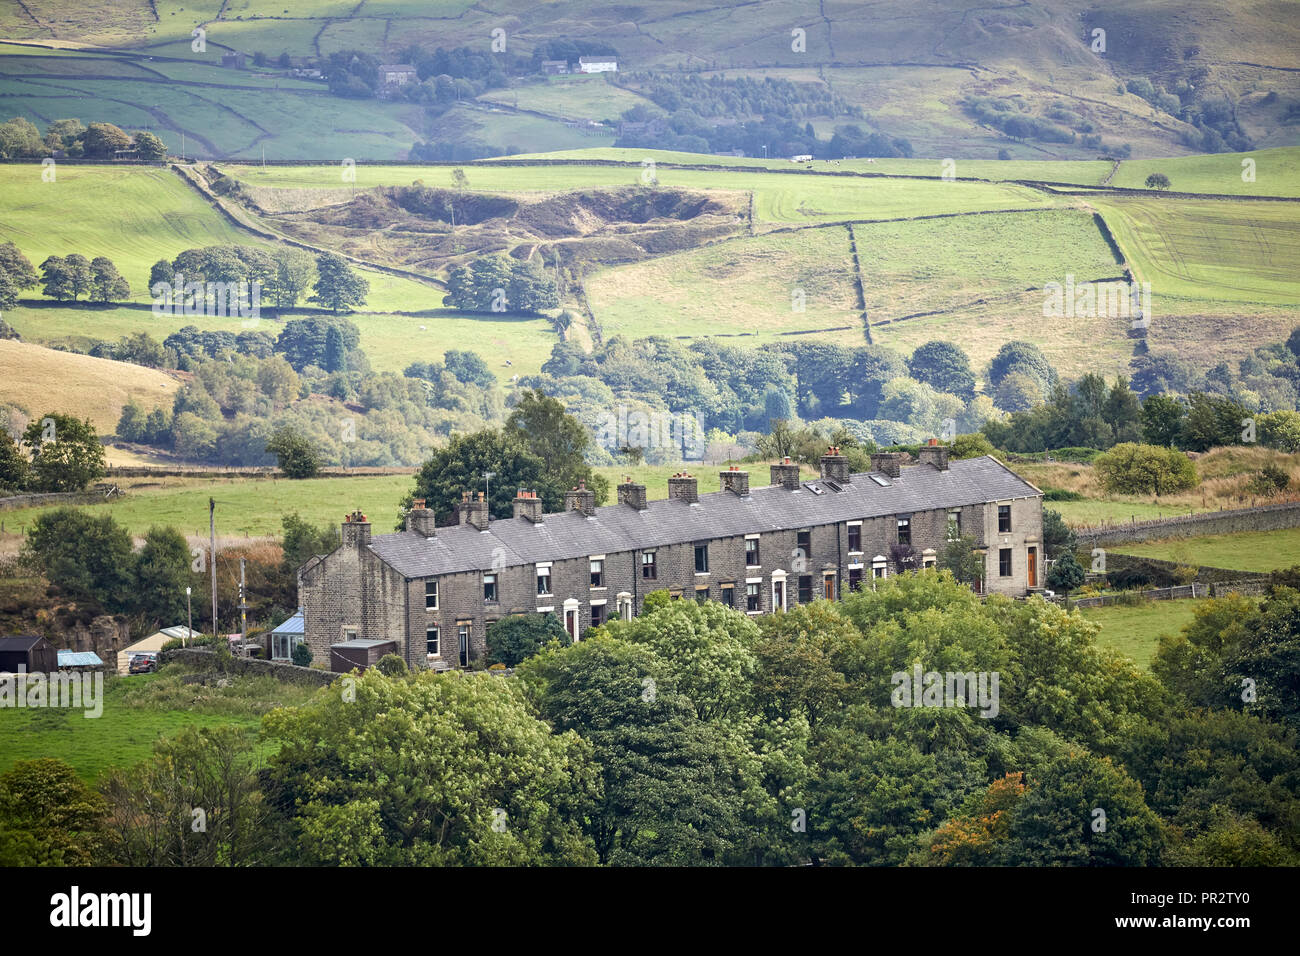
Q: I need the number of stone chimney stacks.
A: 12